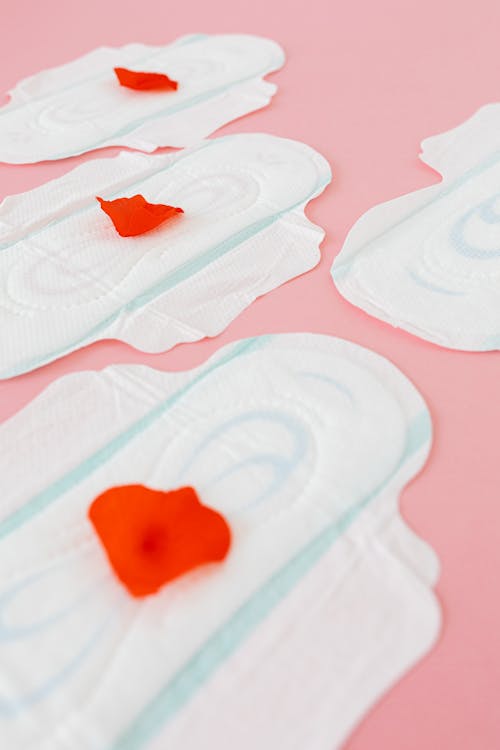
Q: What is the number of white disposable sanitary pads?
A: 4